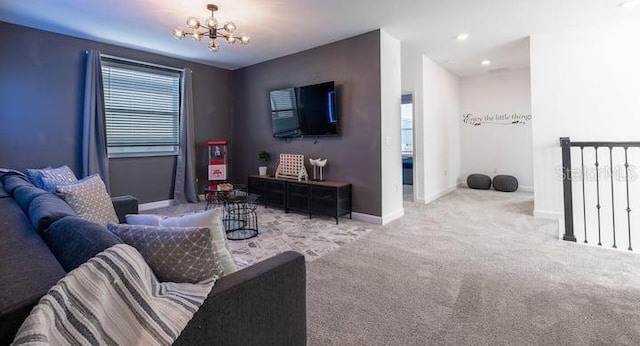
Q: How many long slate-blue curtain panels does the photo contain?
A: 2